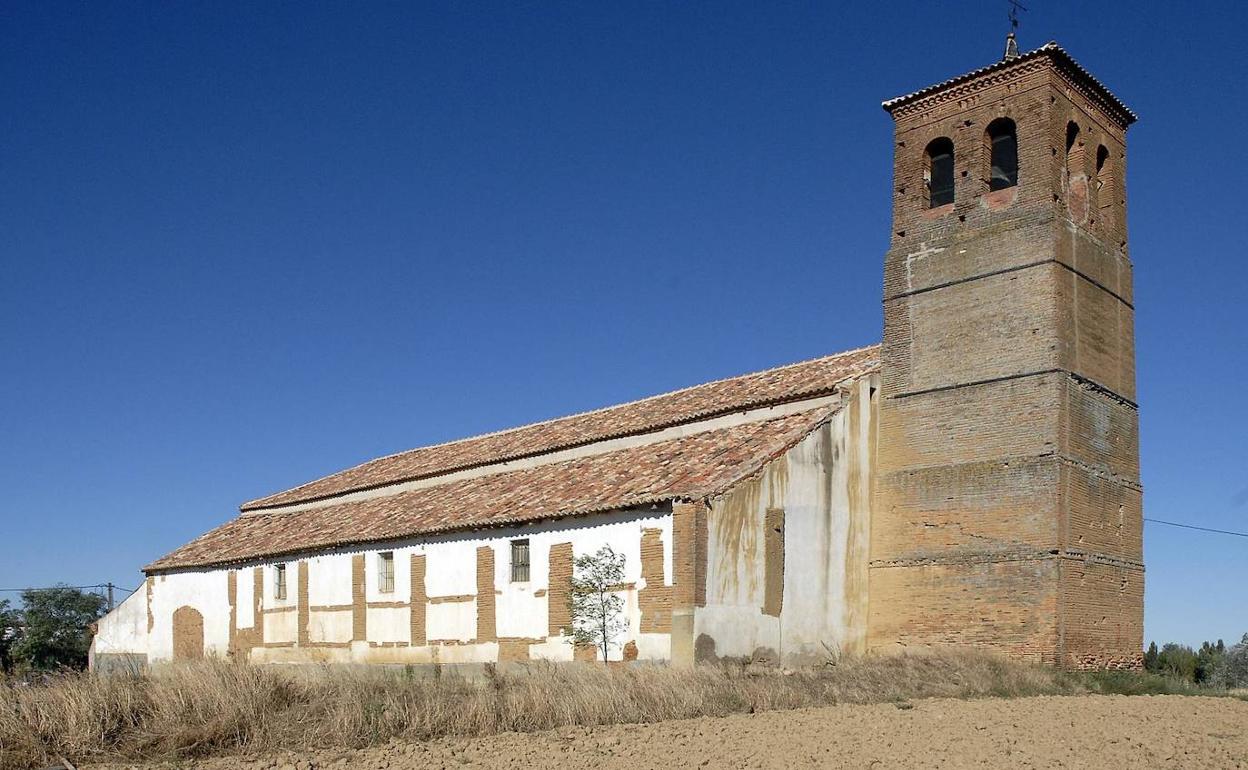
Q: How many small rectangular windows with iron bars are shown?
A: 3